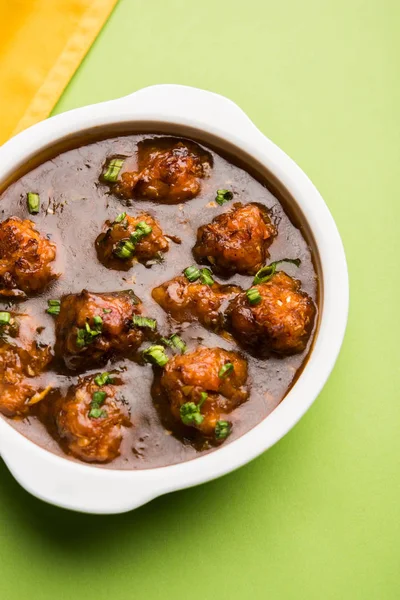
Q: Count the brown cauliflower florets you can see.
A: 10